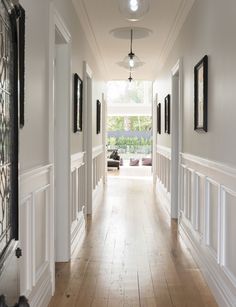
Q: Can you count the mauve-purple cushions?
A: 3